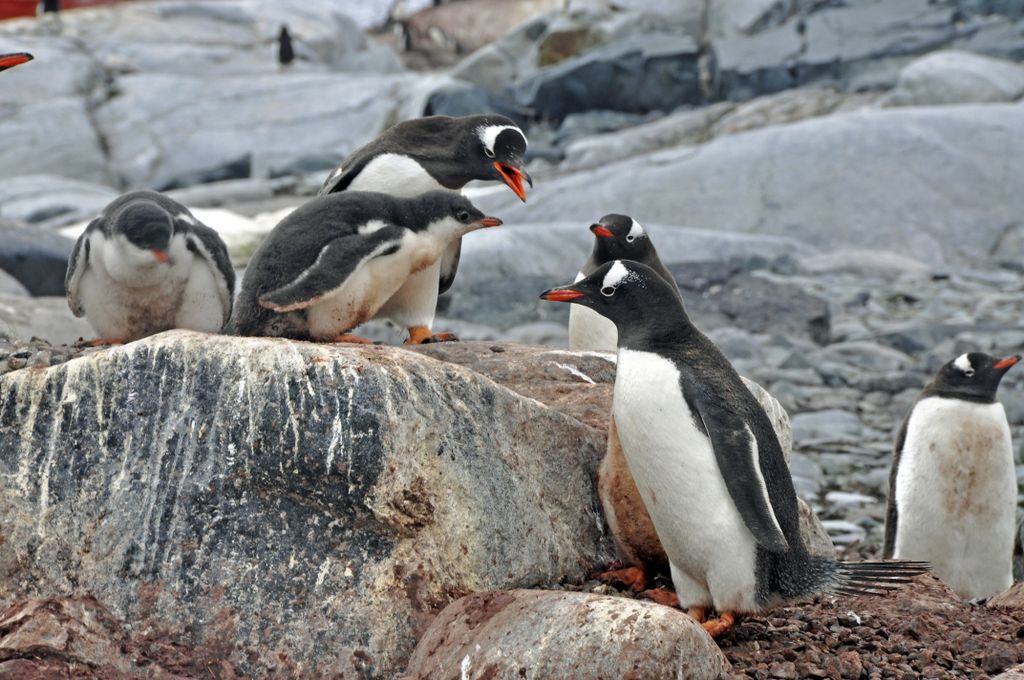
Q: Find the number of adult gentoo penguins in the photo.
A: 4